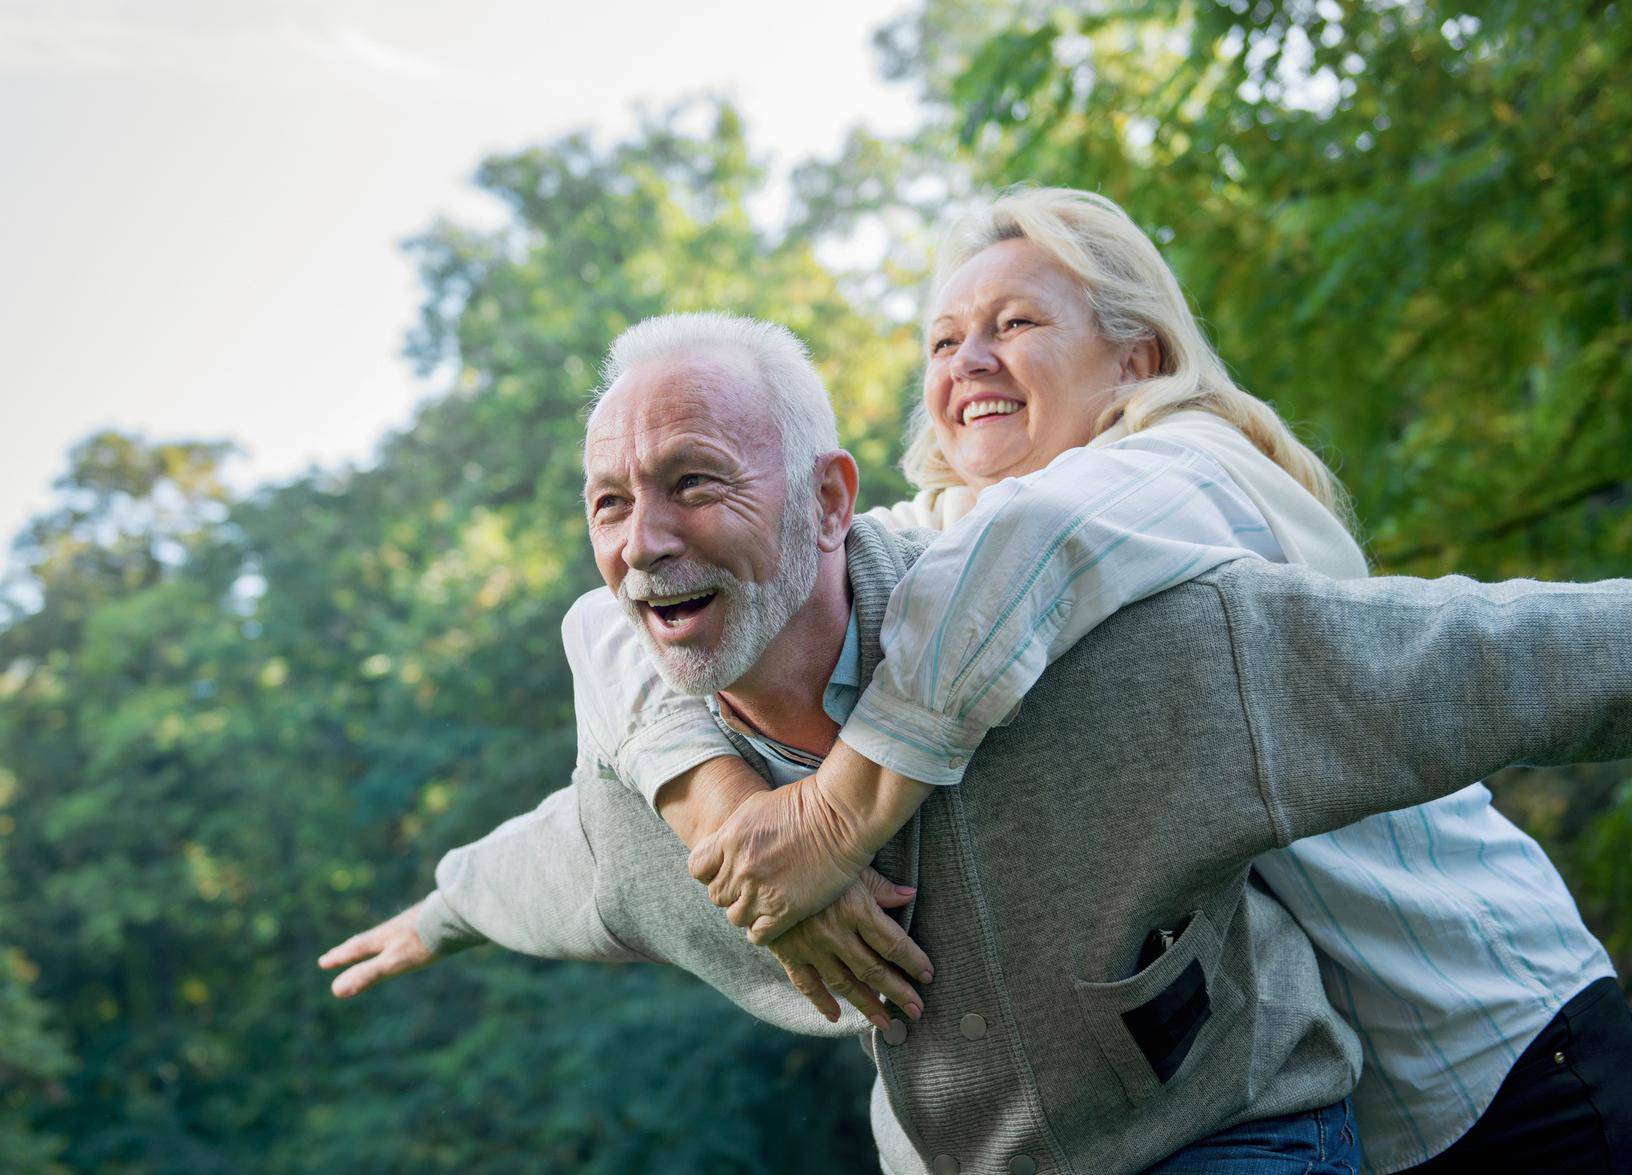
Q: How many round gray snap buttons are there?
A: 4